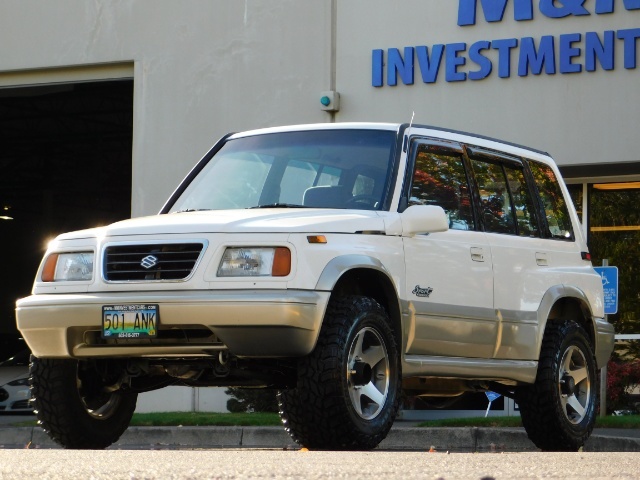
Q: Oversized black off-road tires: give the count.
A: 3